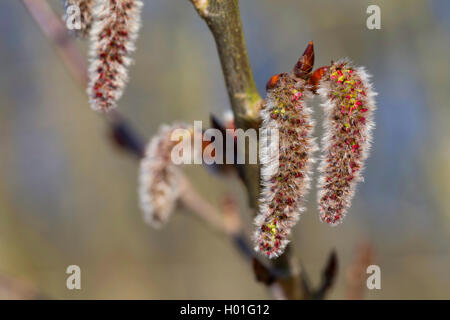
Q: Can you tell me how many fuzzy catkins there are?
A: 5